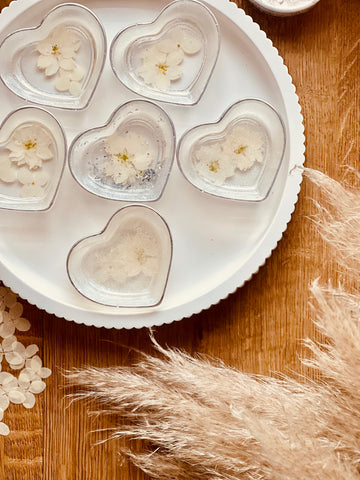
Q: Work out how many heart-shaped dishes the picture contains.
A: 6